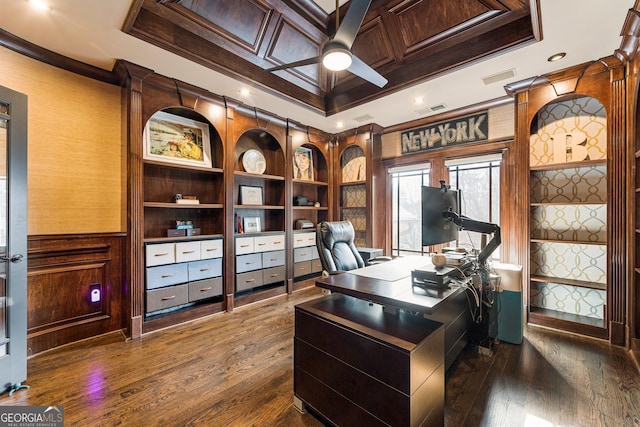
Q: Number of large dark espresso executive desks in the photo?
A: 1